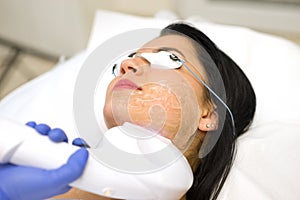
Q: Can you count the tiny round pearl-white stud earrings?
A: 2